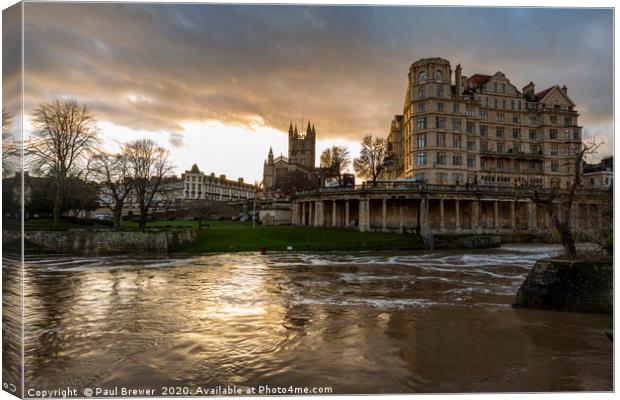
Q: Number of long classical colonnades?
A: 1